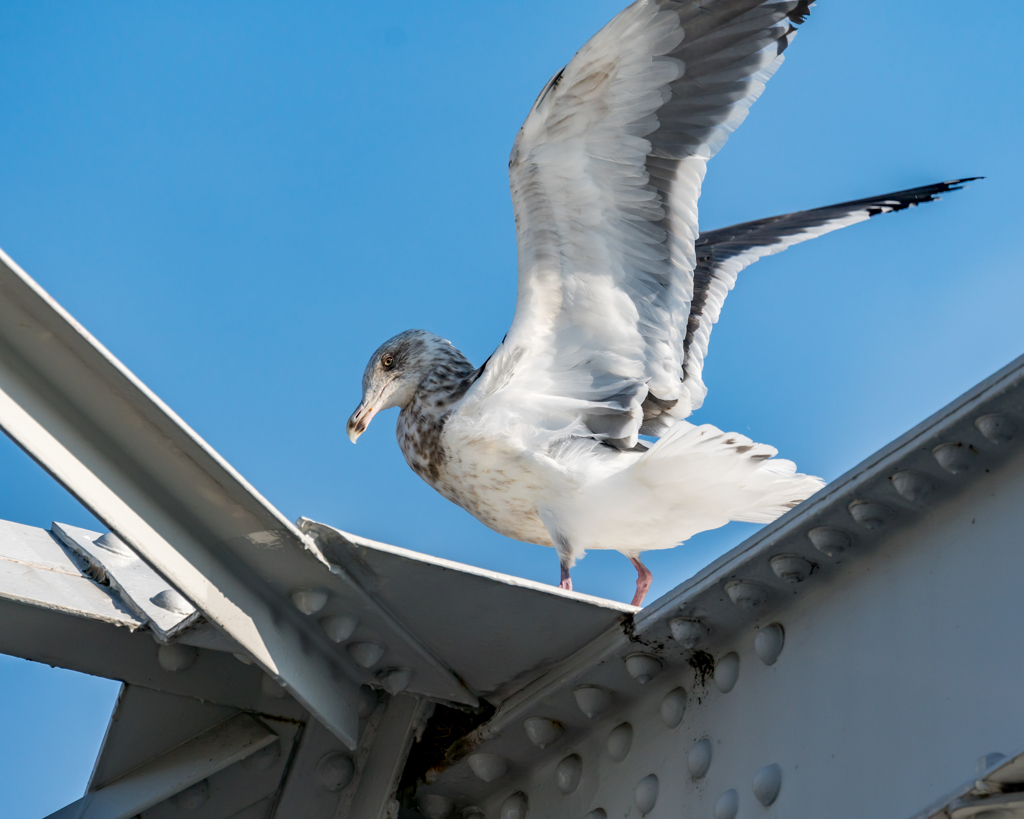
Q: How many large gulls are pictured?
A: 1